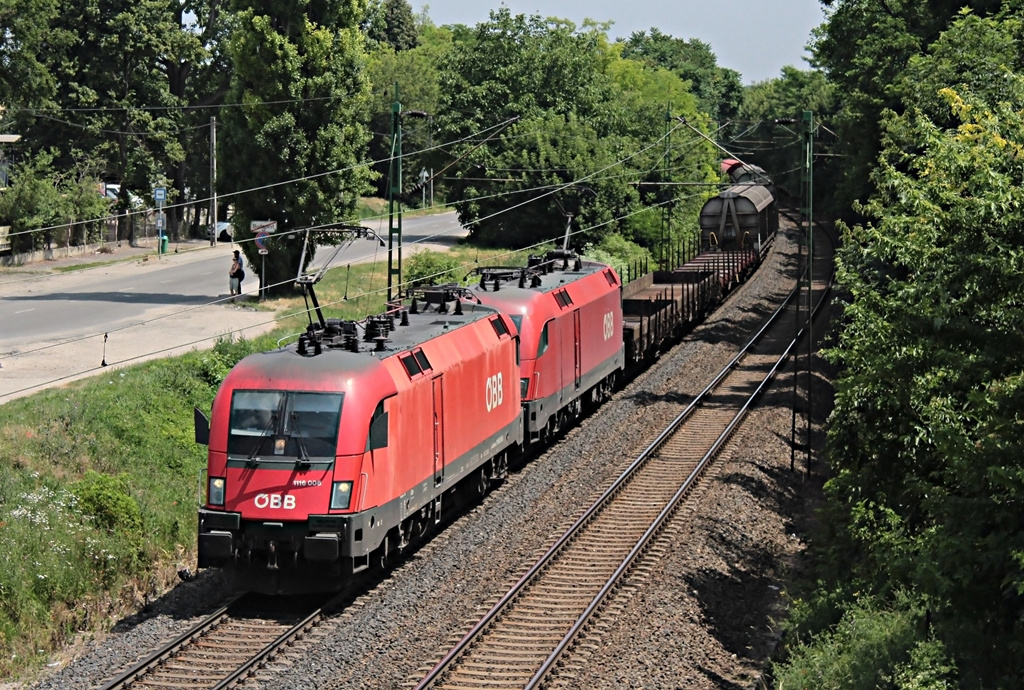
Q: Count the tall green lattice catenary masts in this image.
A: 3